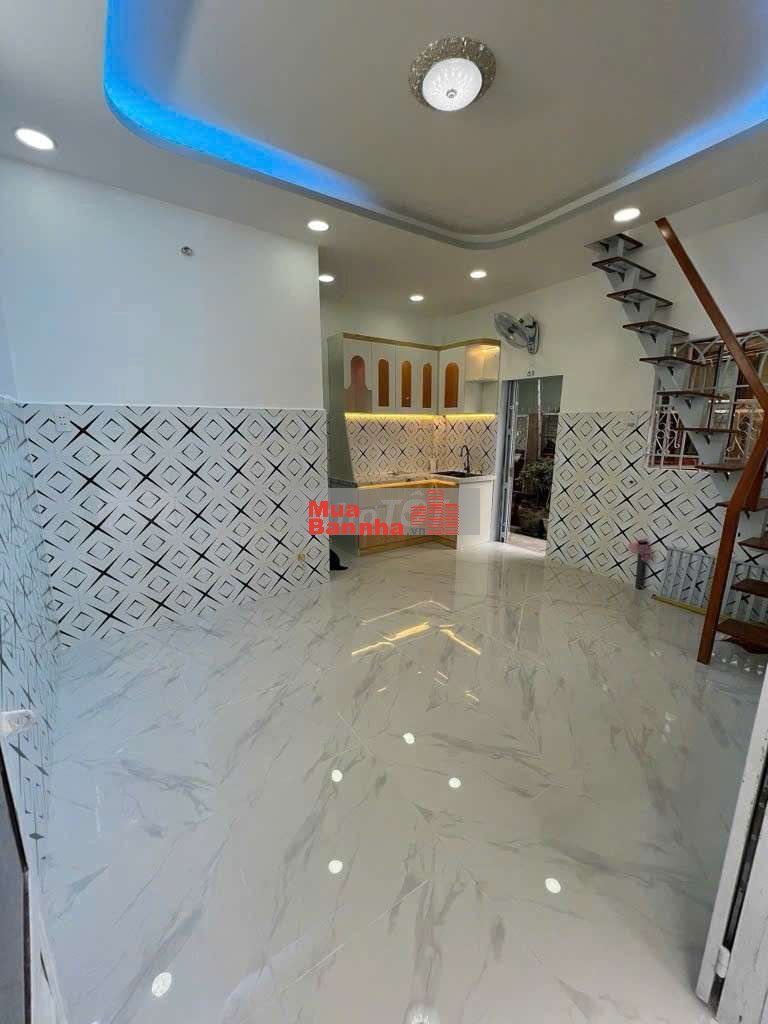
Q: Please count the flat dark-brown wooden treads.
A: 12